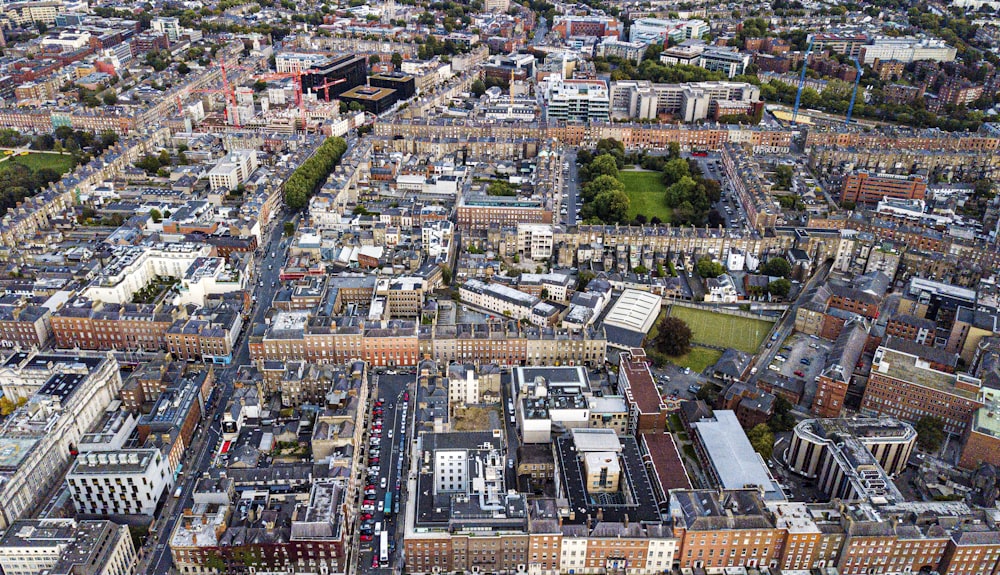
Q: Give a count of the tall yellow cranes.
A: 1